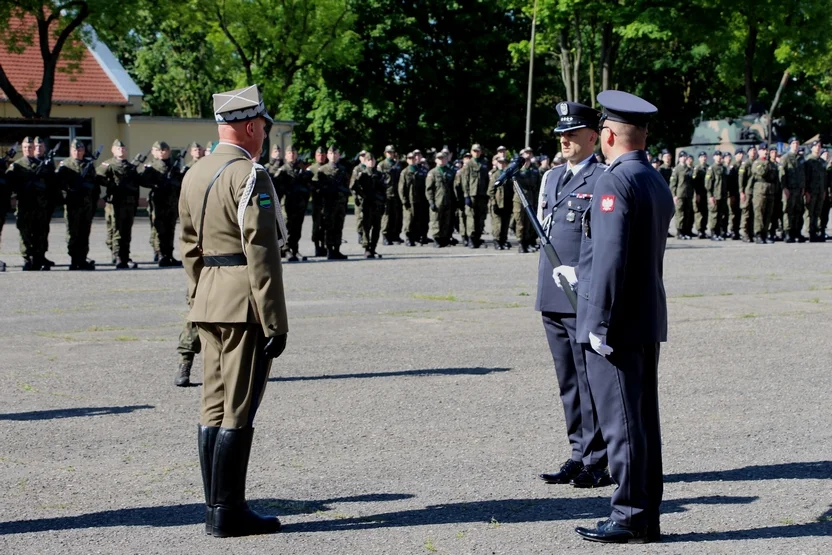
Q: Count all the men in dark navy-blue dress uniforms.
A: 2